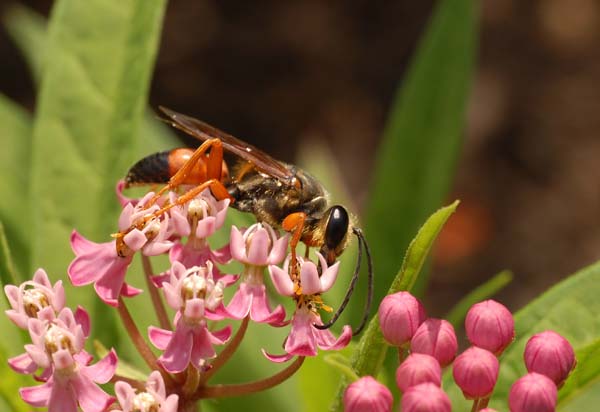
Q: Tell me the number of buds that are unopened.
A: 9